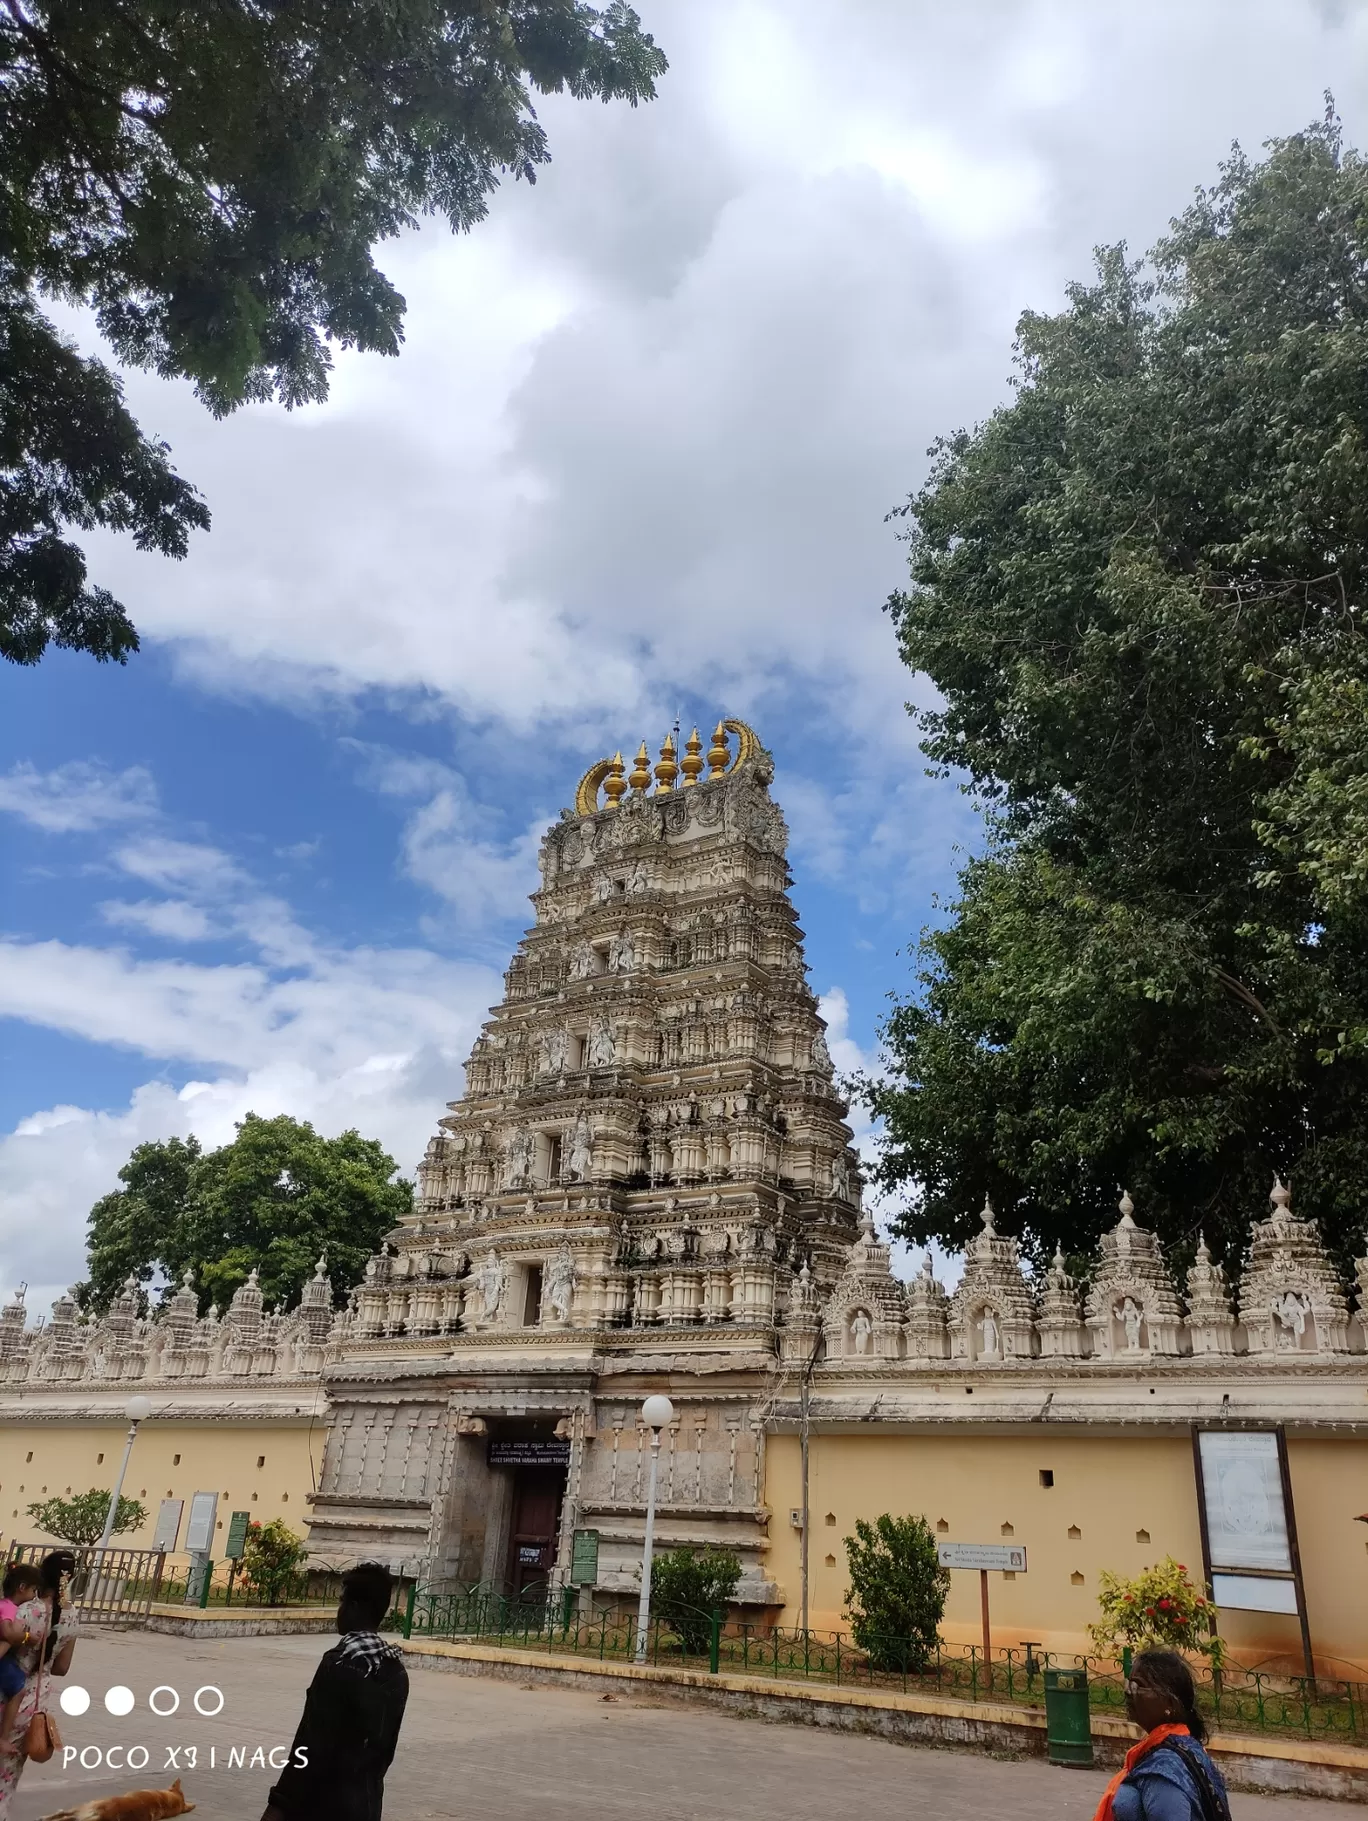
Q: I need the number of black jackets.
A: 1